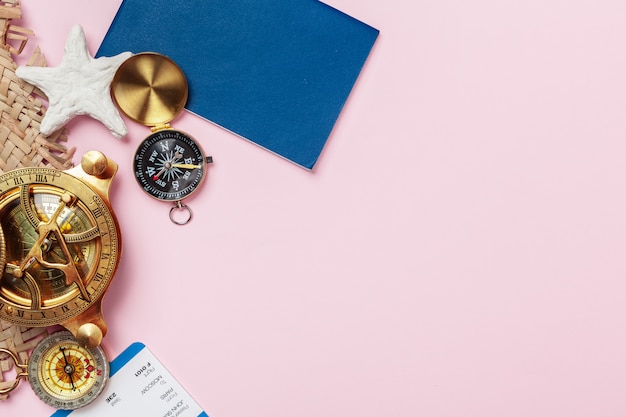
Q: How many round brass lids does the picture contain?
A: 1